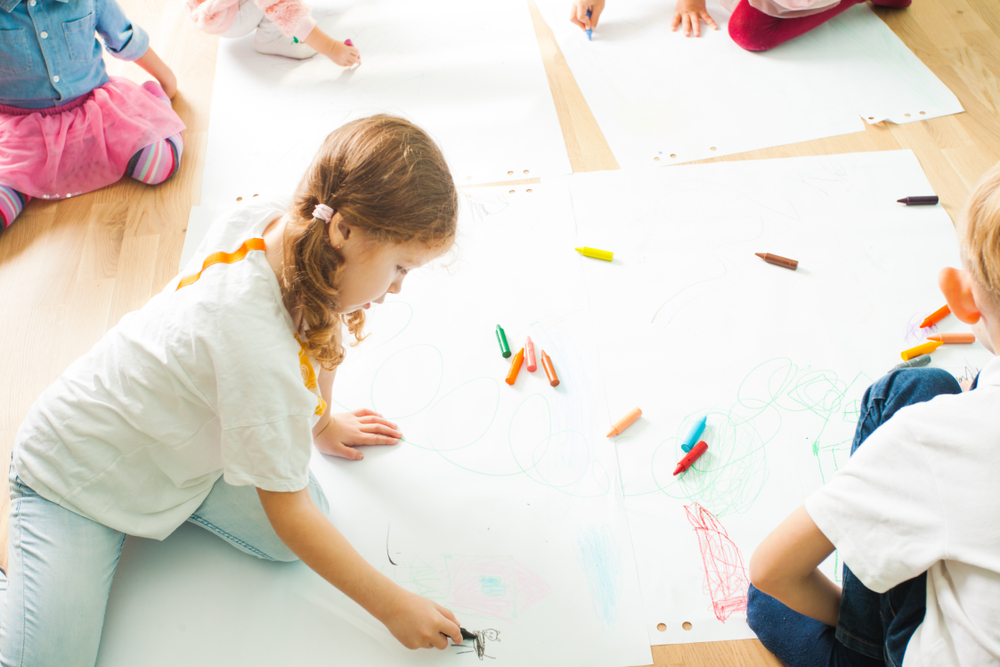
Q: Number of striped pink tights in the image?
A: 1